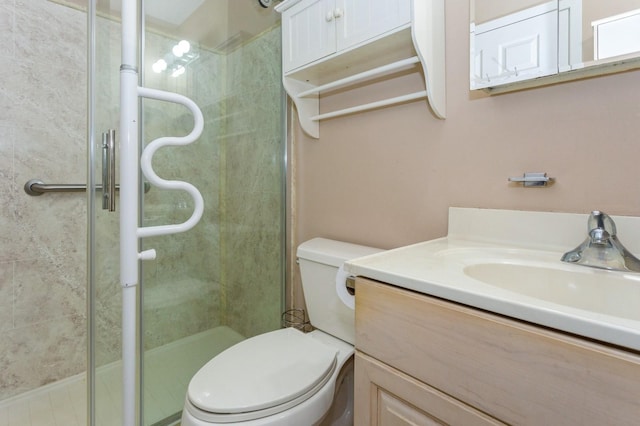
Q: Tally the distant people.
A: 0